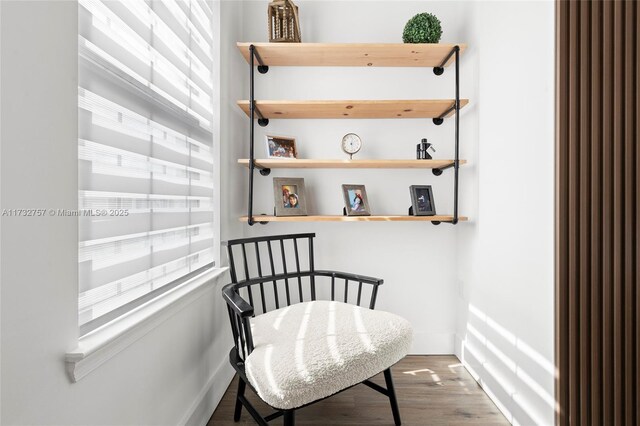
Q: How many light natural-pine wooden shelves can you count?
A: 4